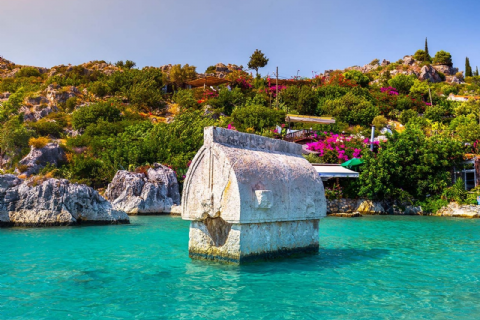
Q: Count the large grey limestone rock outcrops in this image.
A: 2